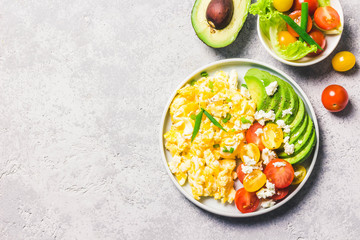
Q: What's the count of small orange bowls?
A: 0